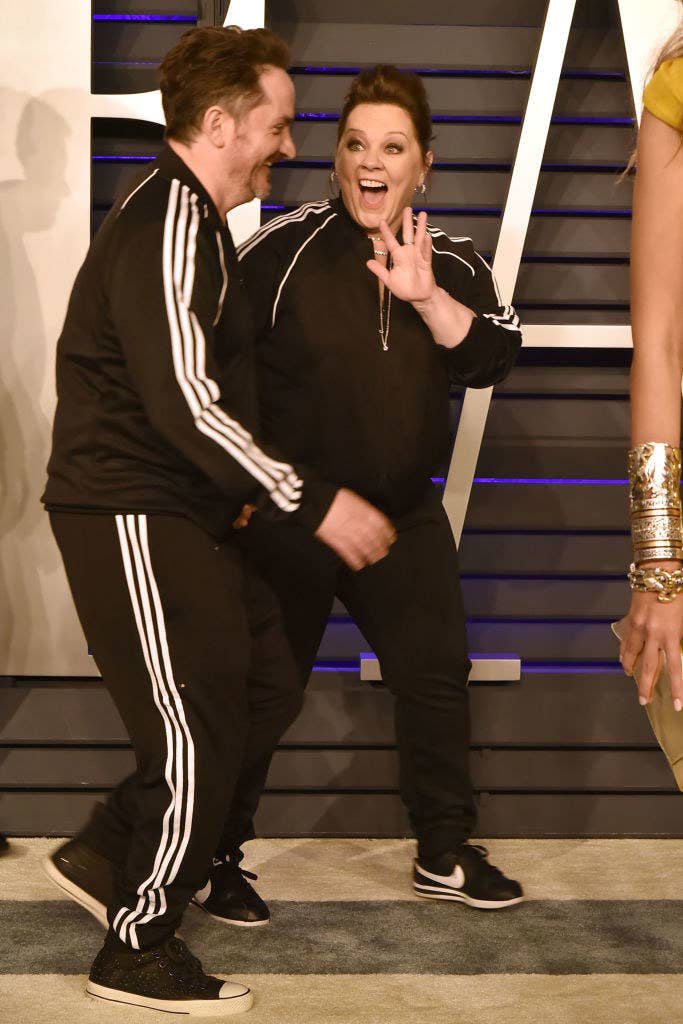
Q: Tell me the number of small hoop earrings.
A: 2